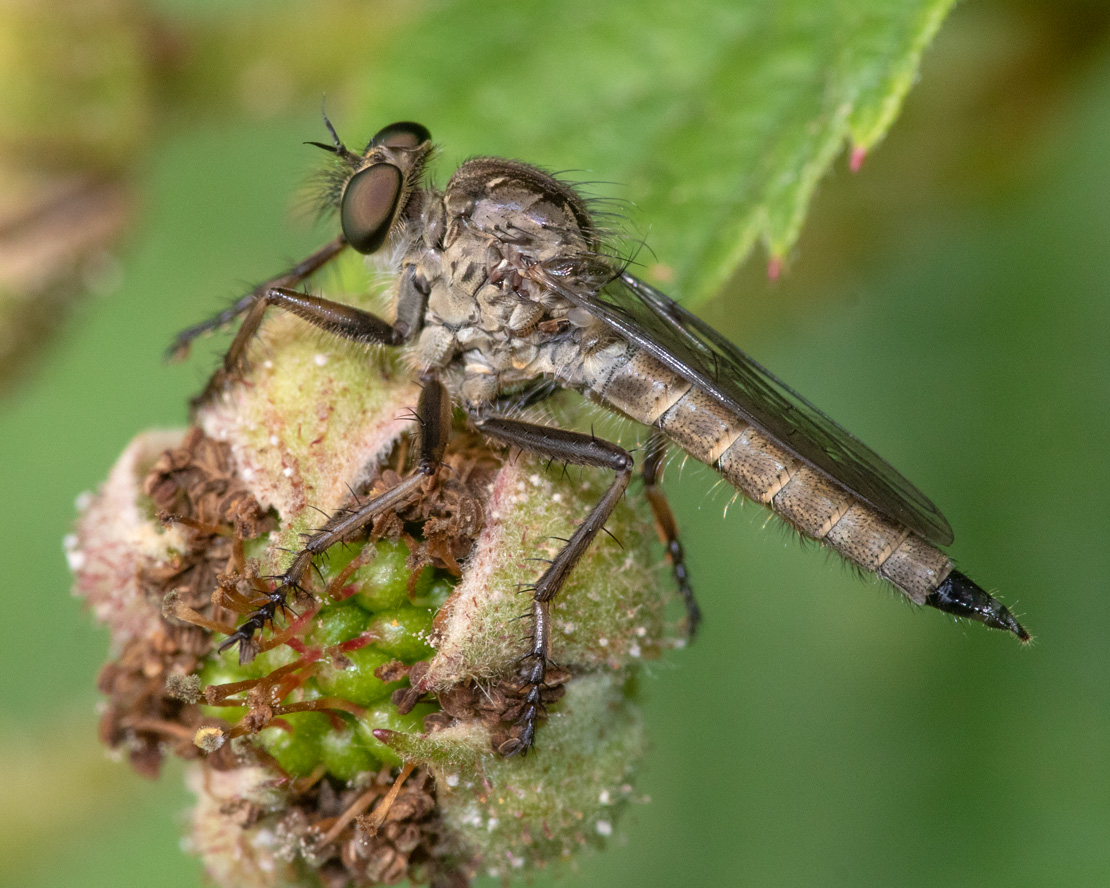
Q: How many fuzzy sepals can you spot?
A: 5